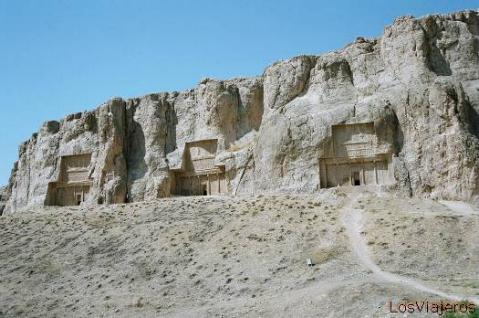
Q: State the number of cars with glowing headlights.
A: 0